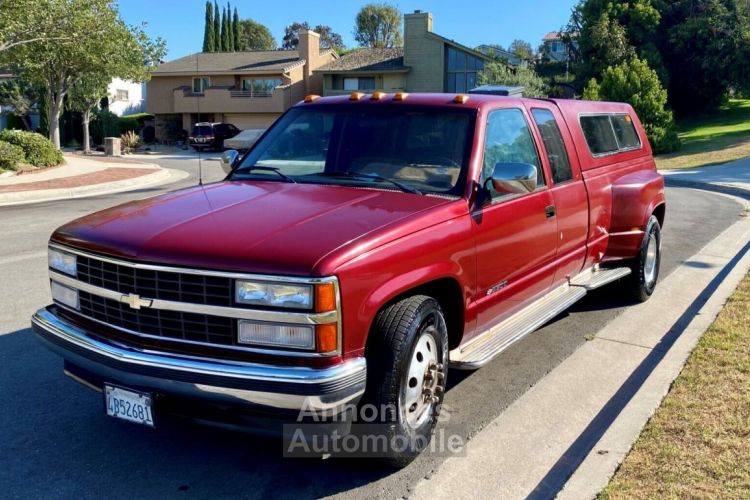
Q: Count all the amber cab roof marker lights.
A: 5